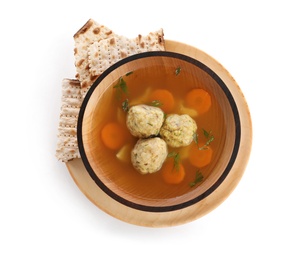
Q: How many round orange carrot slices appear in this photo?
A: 5